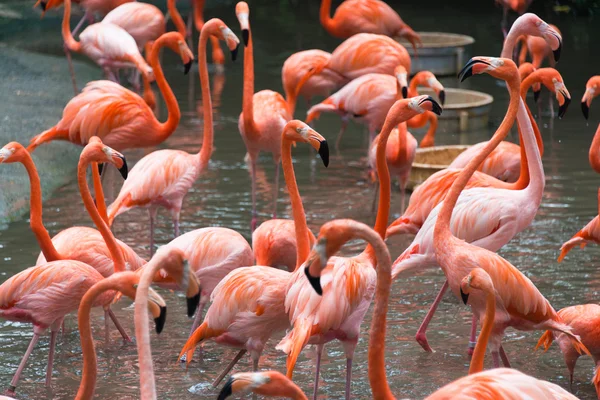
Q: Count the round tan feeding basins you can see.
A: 3